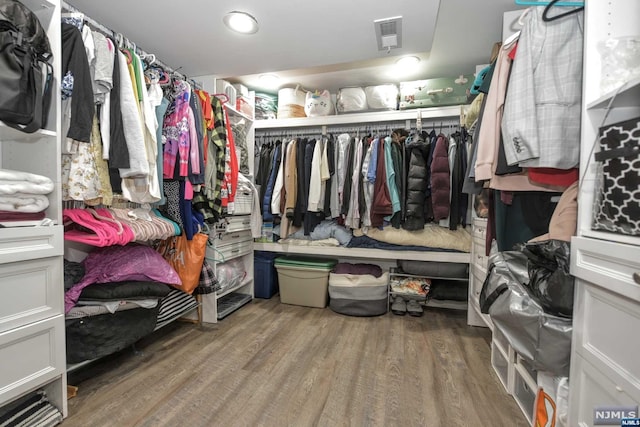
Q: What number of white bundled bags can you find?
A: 2